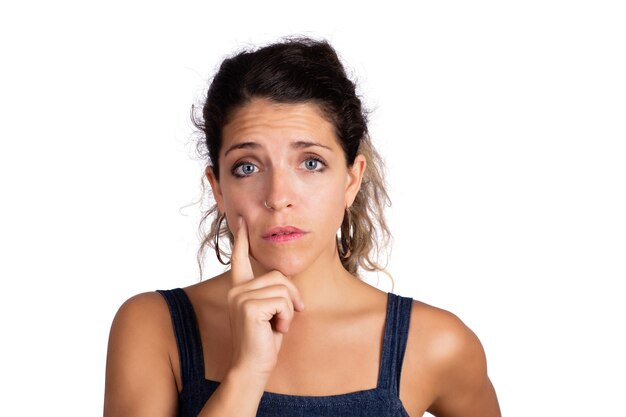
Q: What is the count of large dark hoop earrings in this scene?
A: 2